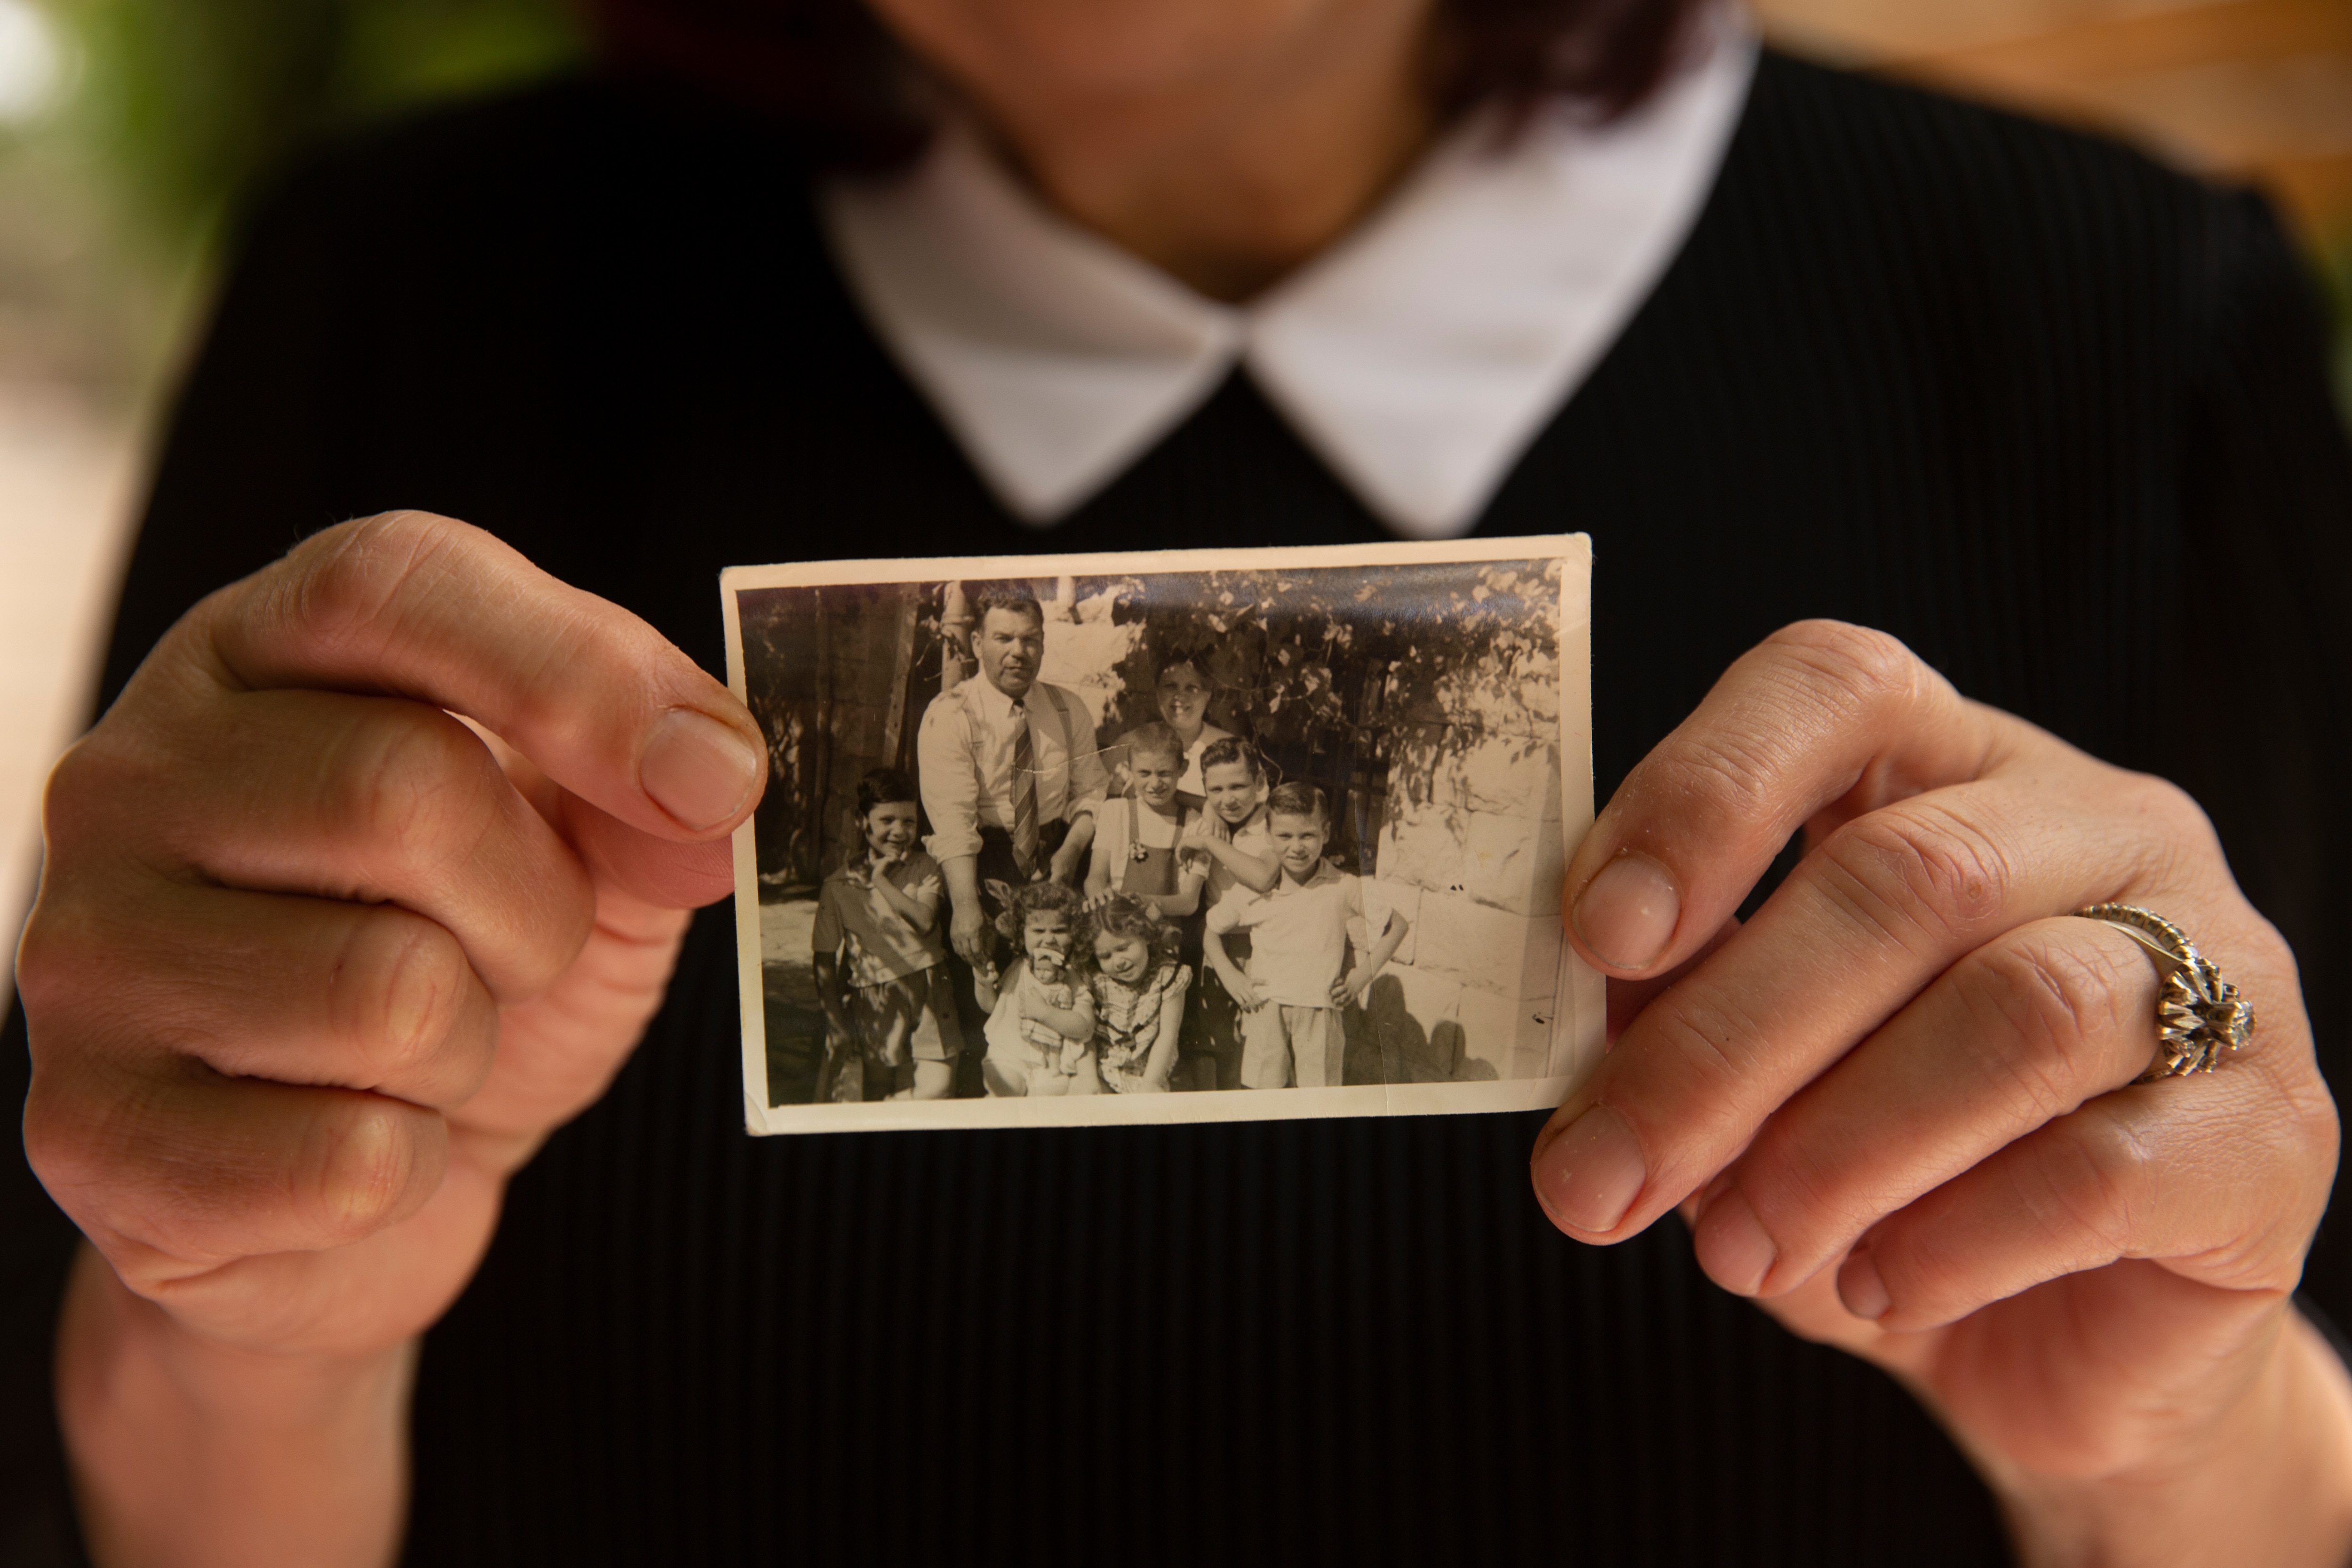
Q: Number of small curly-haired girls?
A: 2